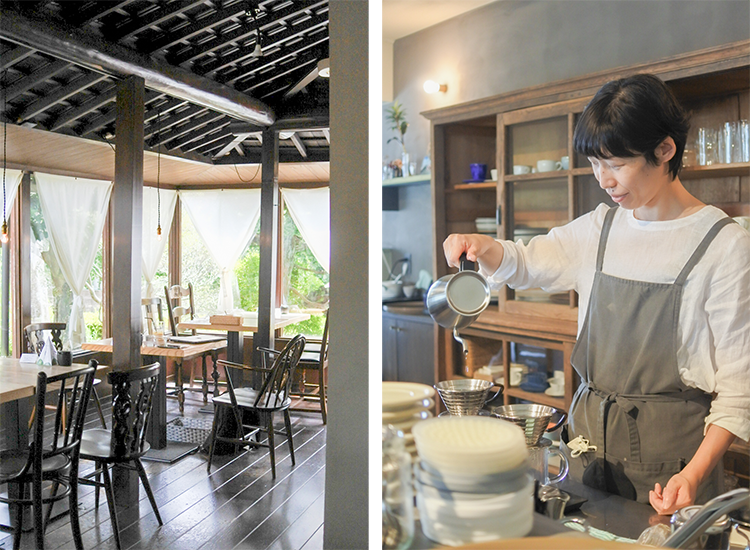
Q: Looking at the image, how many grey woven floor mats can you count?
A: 1